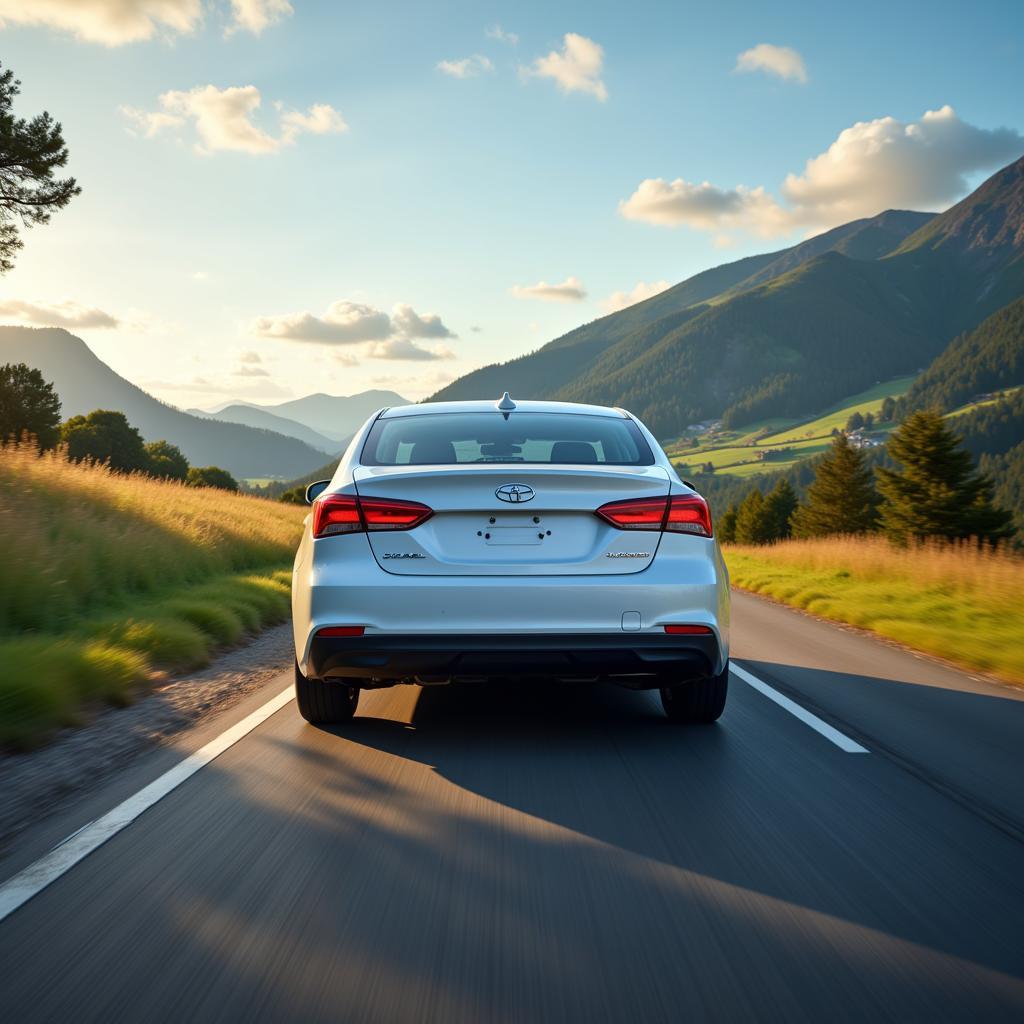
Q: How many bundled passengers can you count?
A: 0